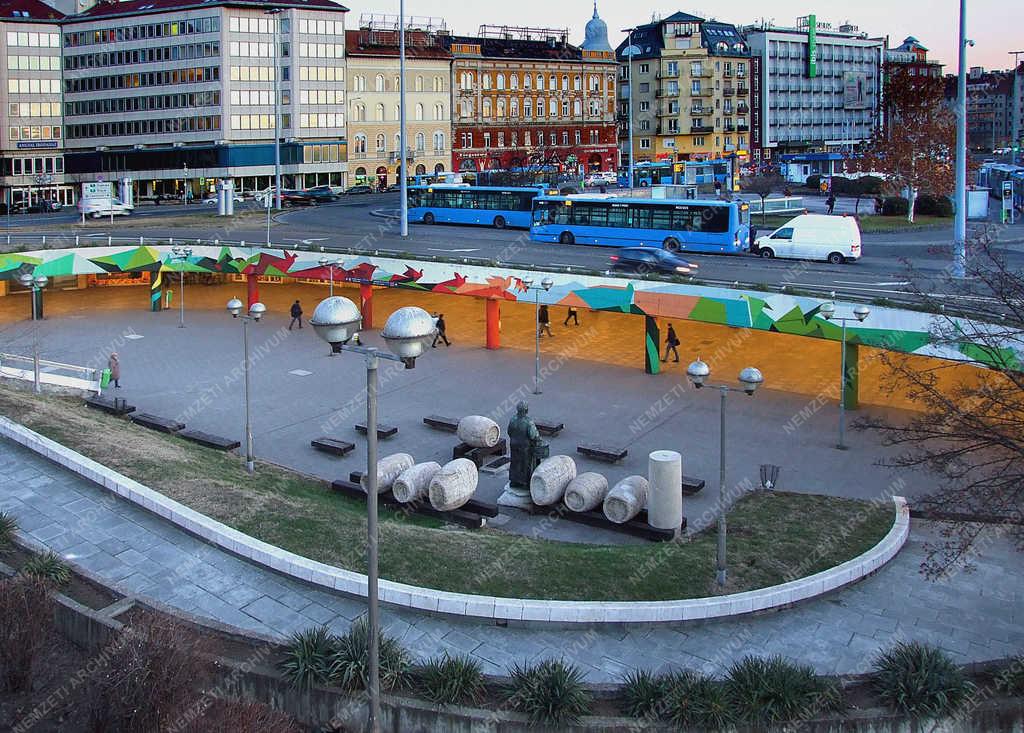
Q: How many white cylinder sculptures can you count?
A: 8